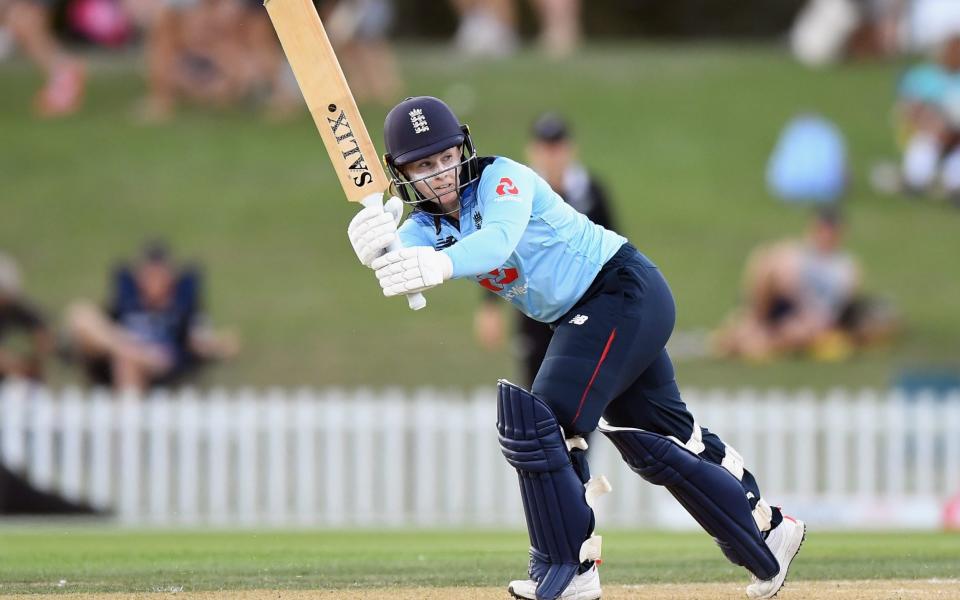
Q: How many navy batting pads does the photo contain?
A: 2